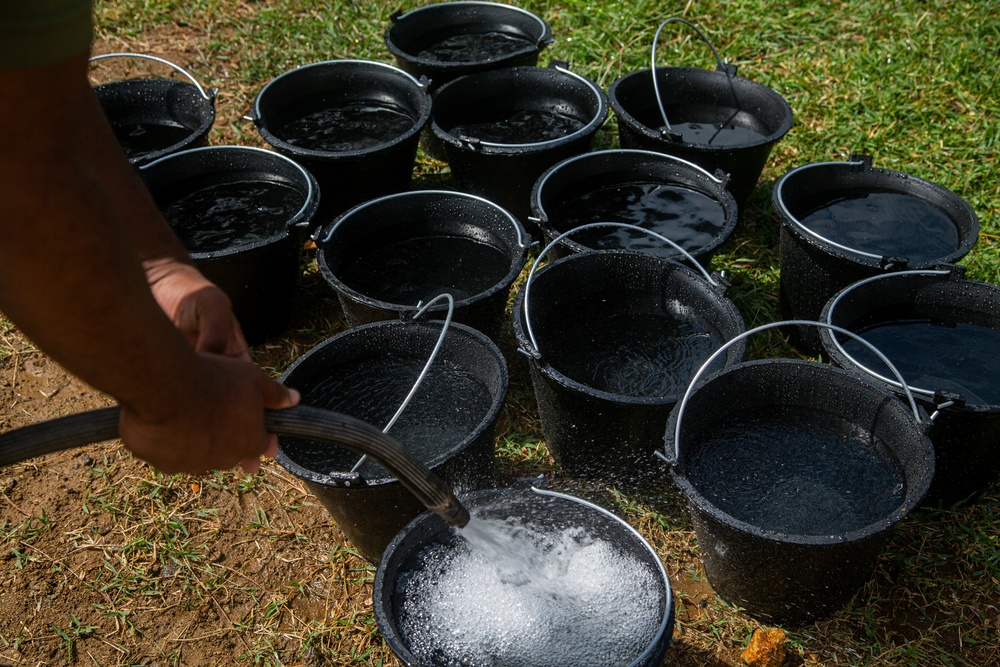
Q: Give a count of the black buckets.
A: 14